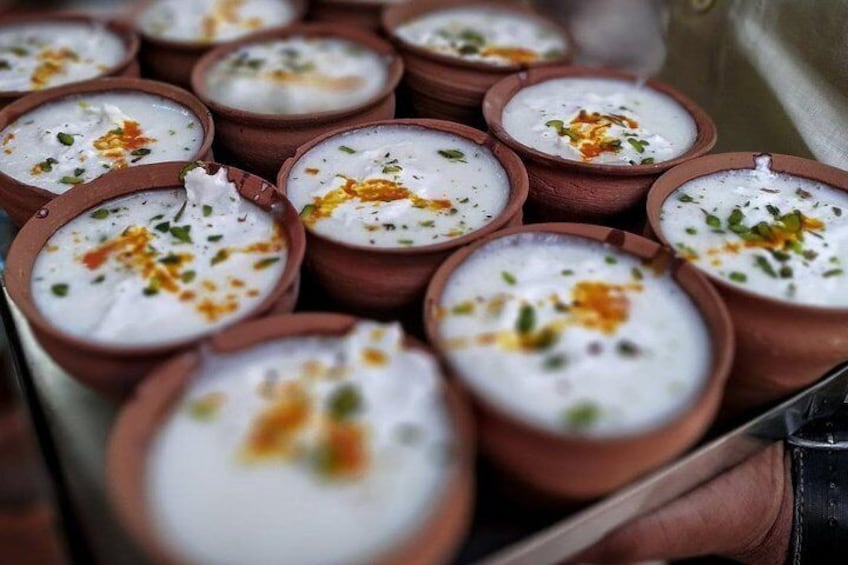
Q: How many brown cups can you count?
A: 12